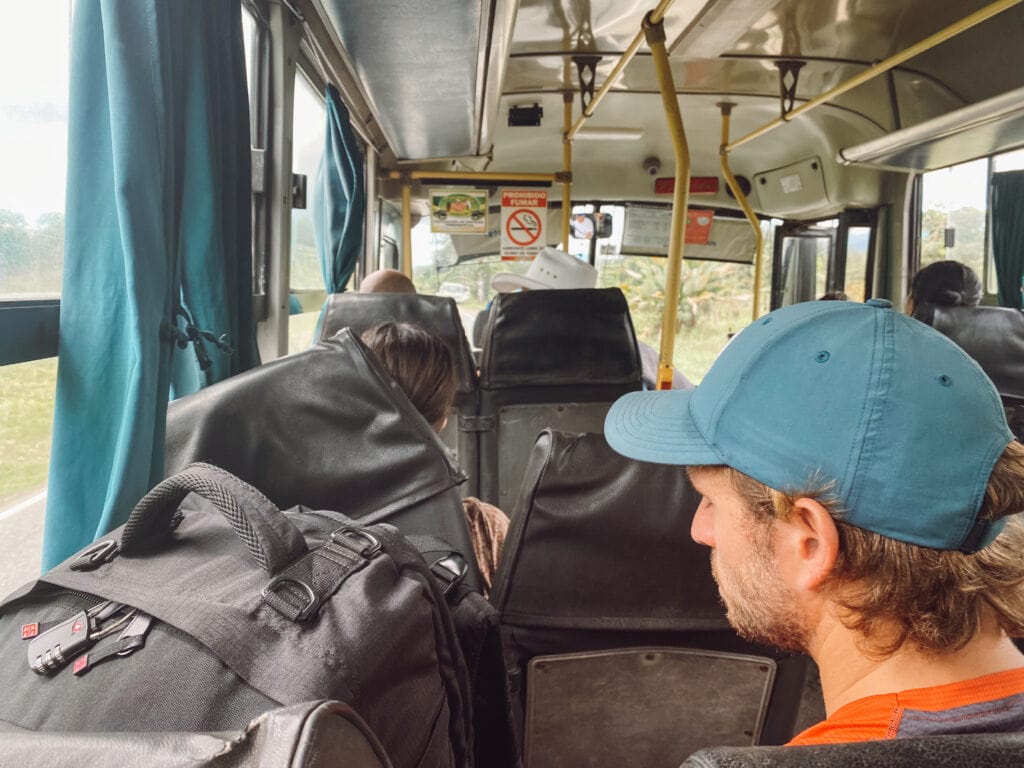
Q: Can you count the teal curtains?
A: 3